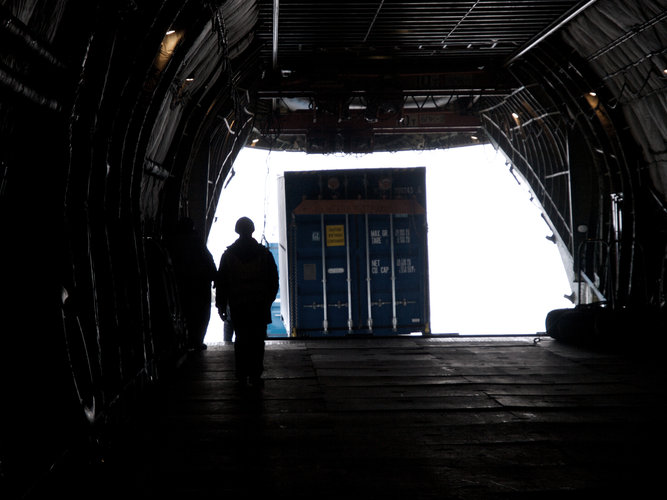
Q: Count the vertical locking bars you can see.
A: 4